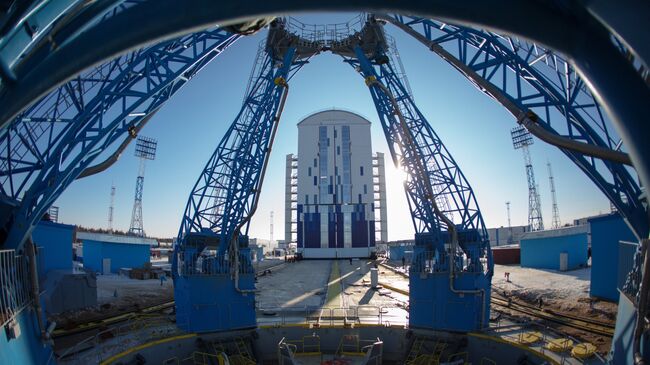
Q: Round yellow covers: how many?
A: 3